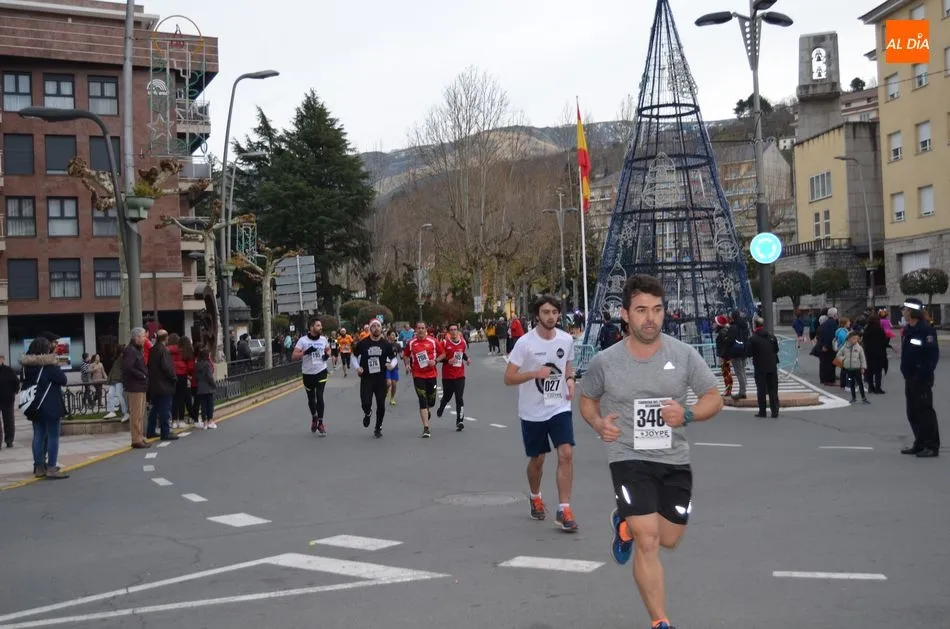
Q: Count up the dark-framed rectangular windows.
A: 12